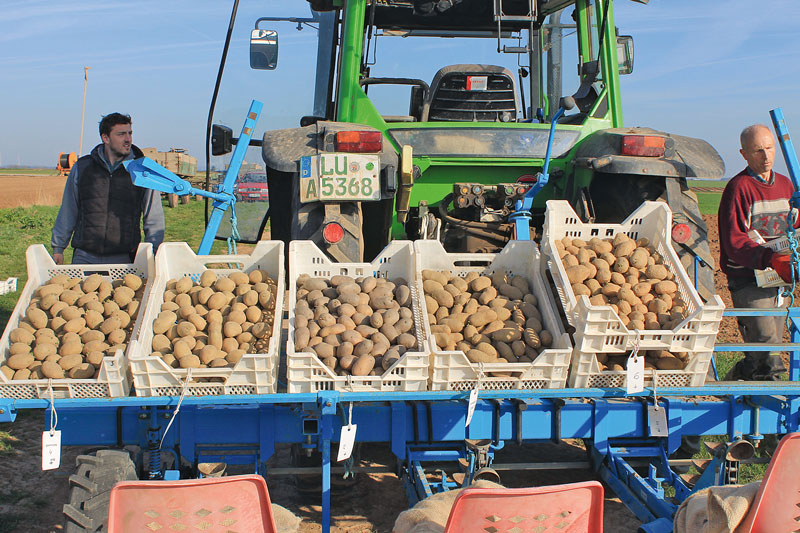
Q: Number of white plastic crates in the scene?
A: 6